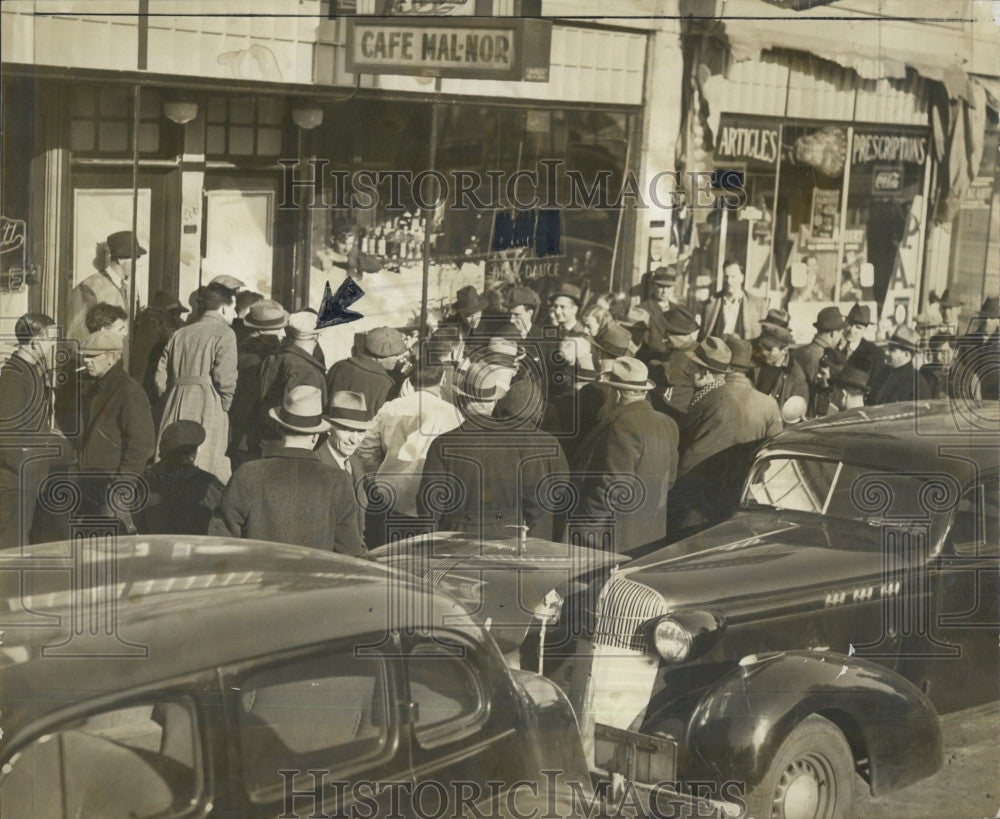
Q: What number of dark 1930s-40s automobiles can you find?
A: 3